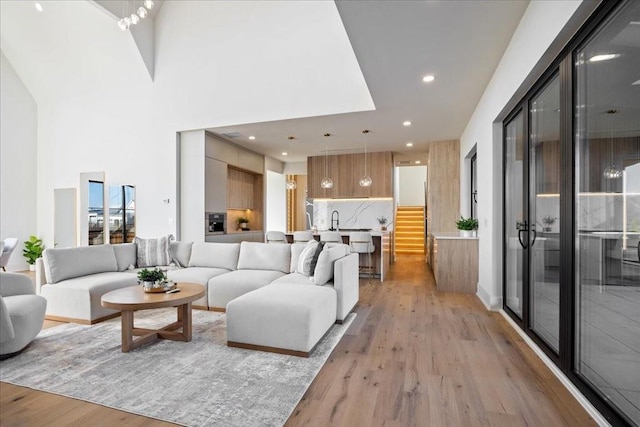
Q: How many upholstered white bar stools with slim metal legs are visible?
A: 4